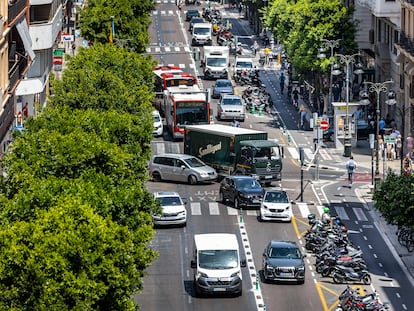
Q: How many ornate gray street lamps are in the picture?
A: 3